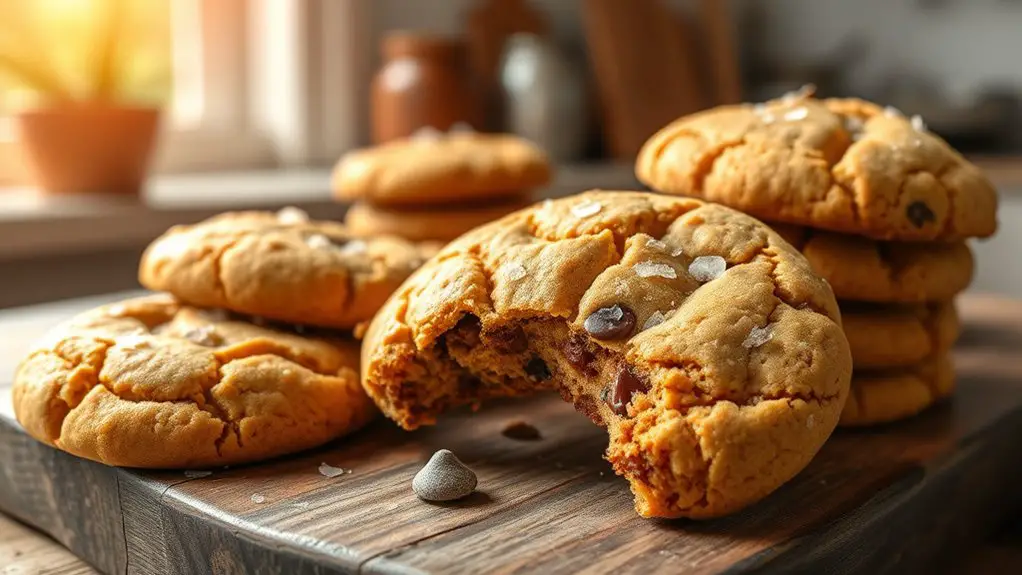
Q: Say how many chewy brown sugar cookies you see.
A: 9